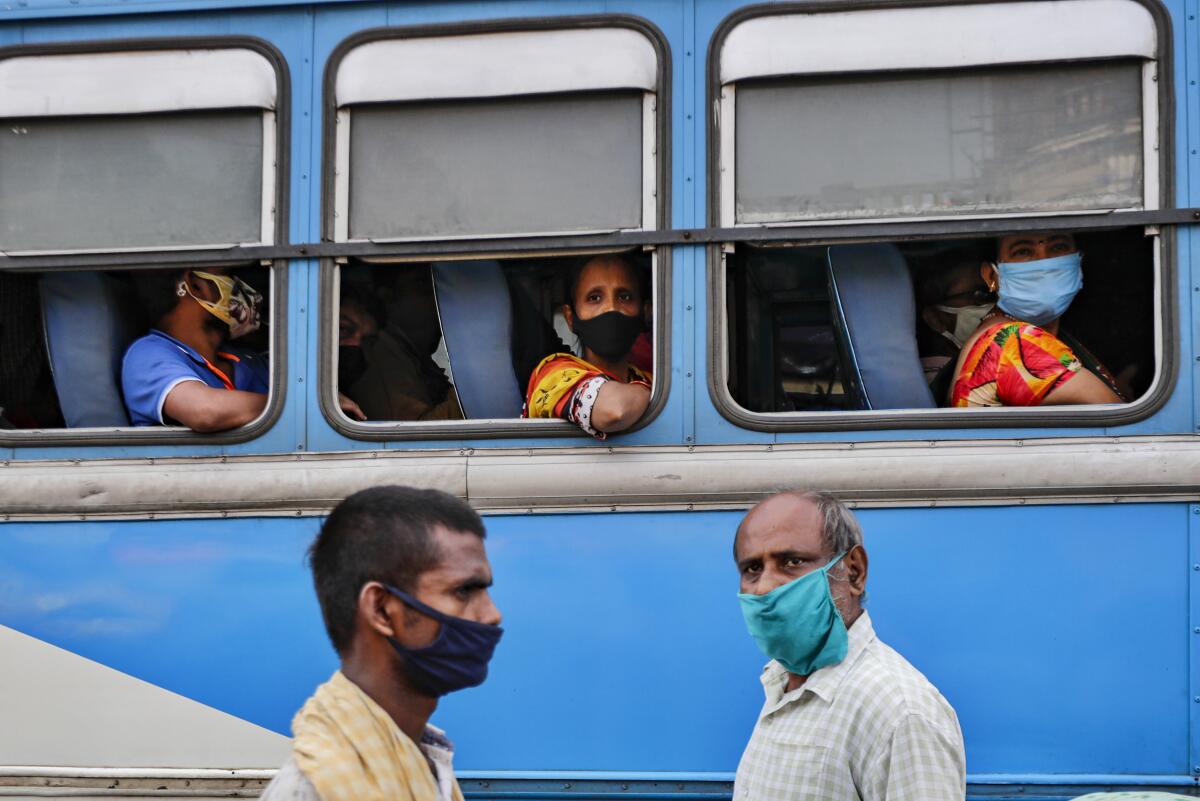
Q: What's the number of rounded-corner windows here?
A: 3